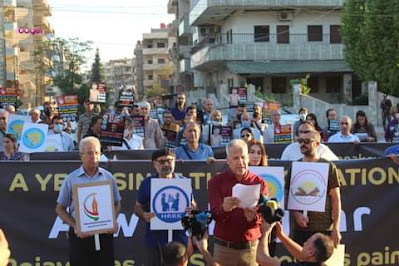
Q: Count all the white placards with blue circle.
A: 4